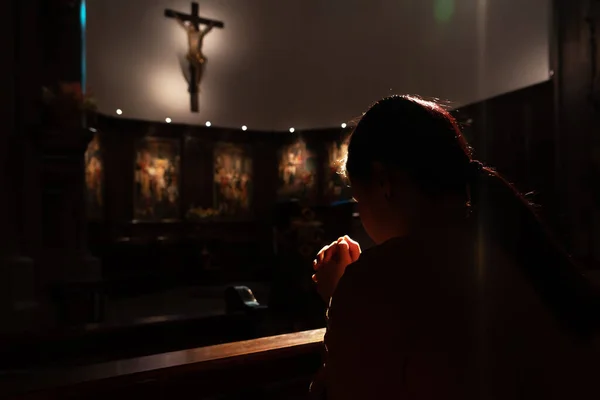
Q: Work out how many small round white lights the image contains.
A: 6